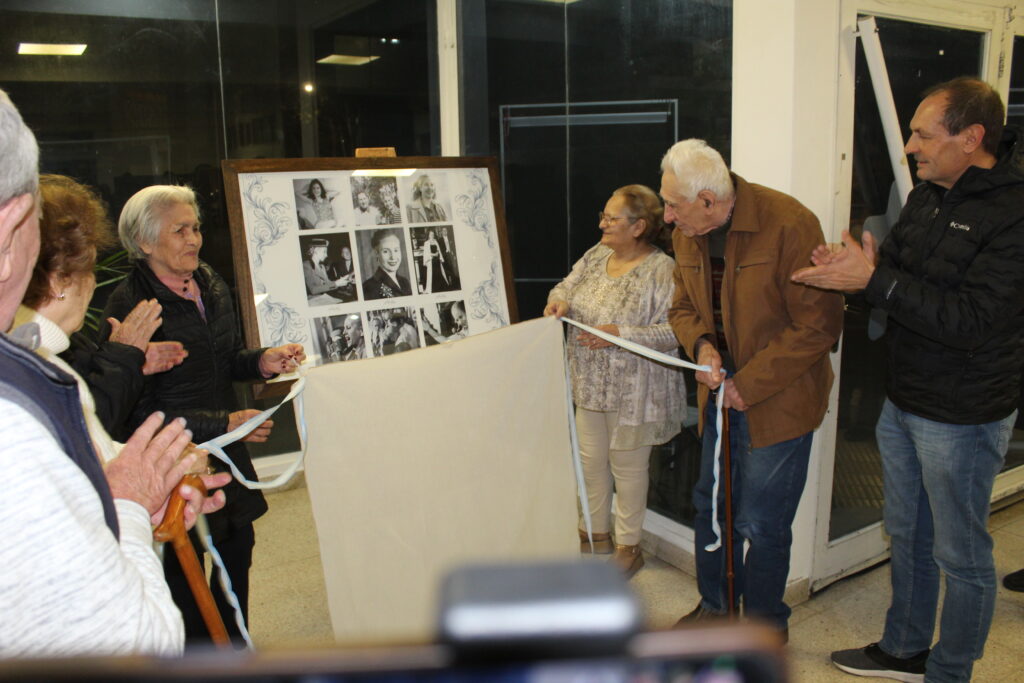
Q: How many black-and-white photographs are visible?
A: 9